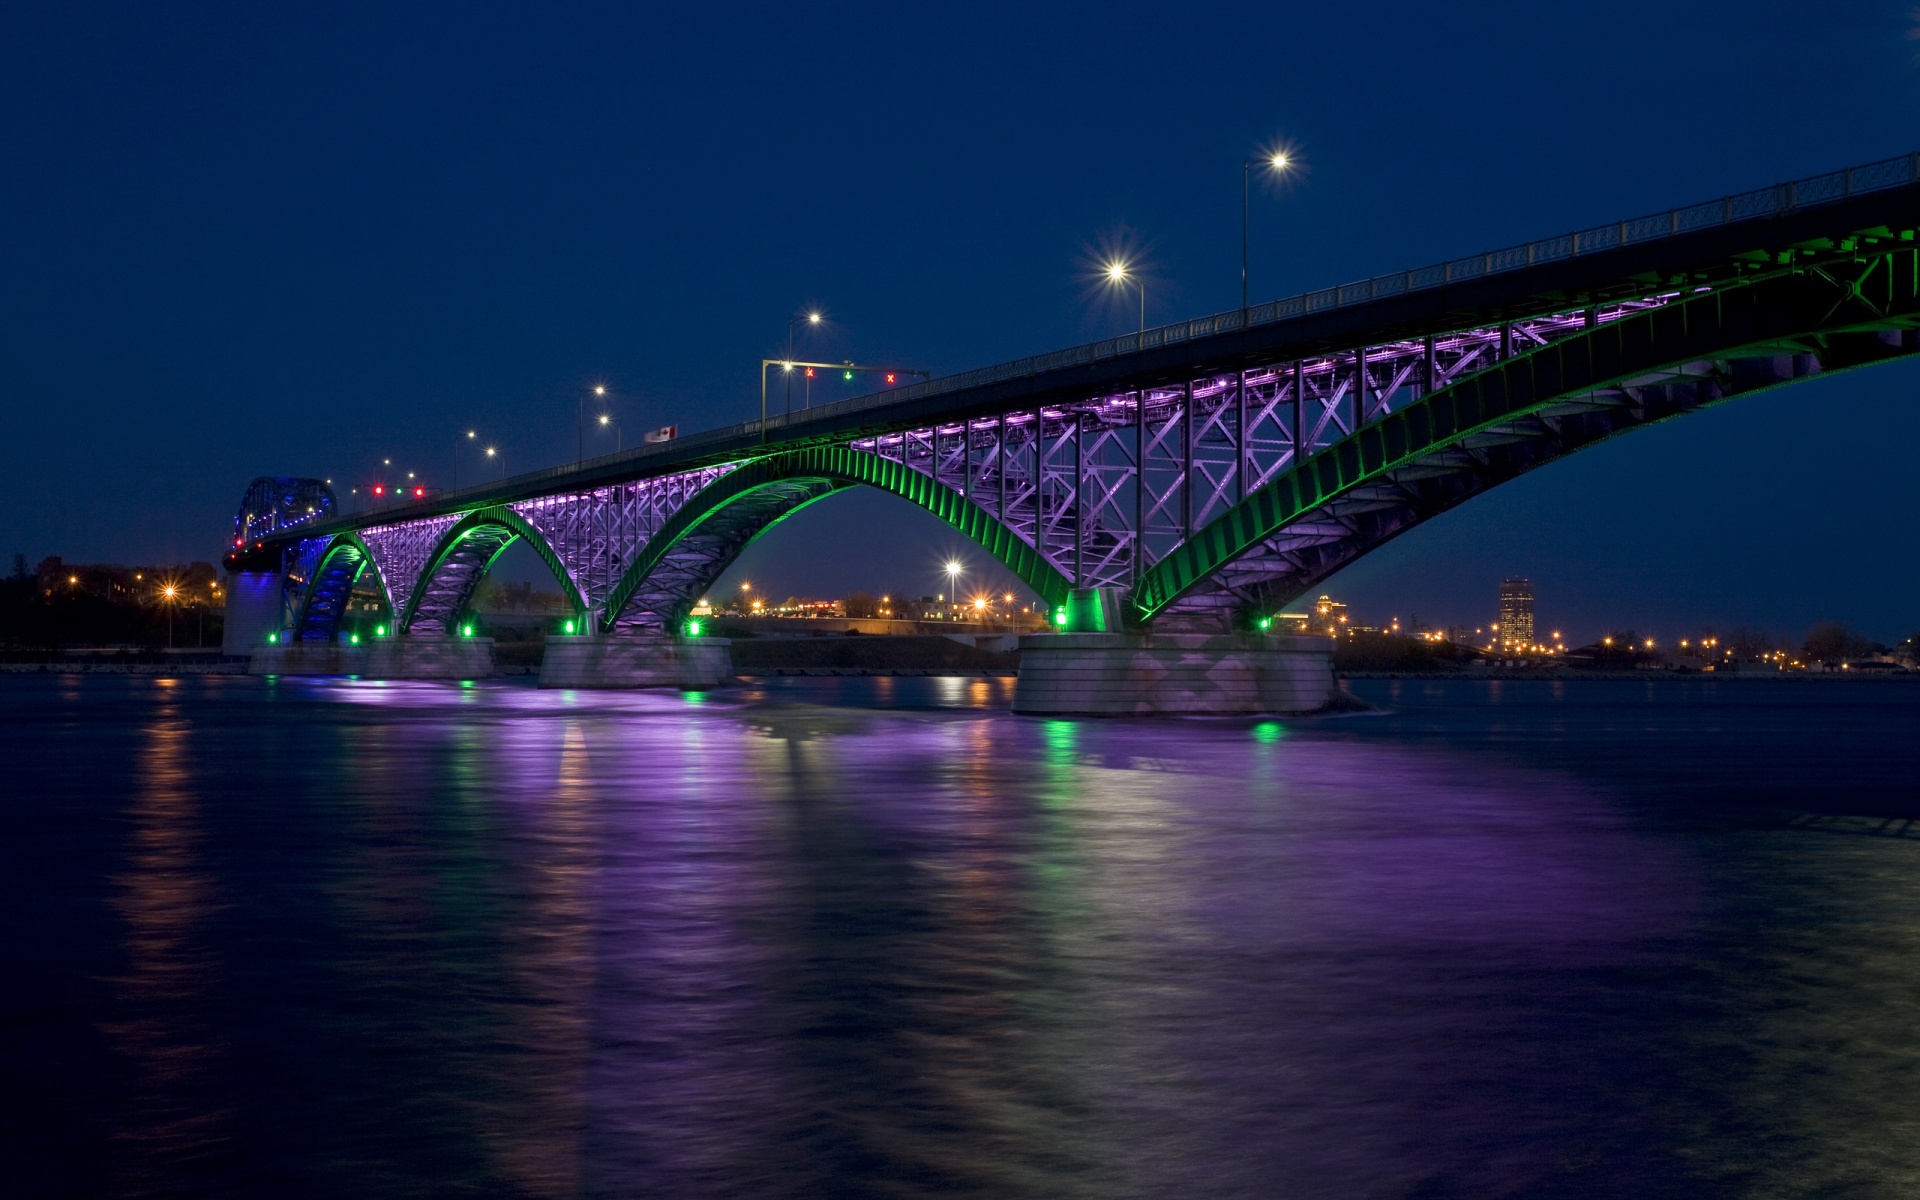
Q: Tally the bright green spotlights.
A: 8